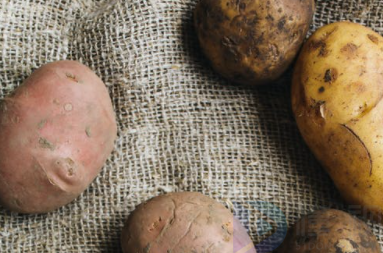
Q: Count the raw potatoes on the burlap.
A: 5